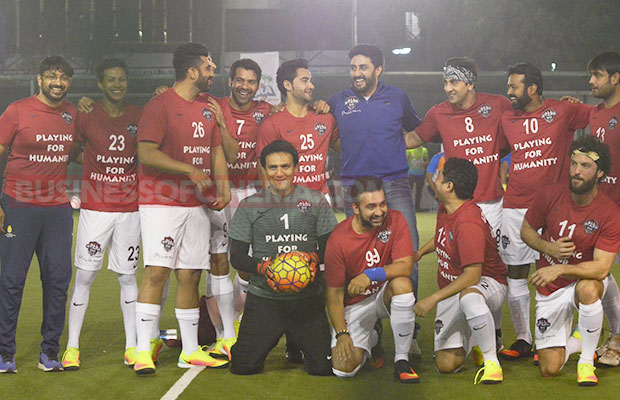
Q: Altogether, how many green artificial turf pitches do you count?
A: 1